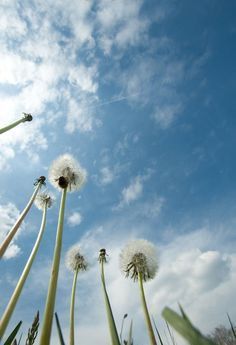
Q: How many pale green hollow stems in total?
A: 7